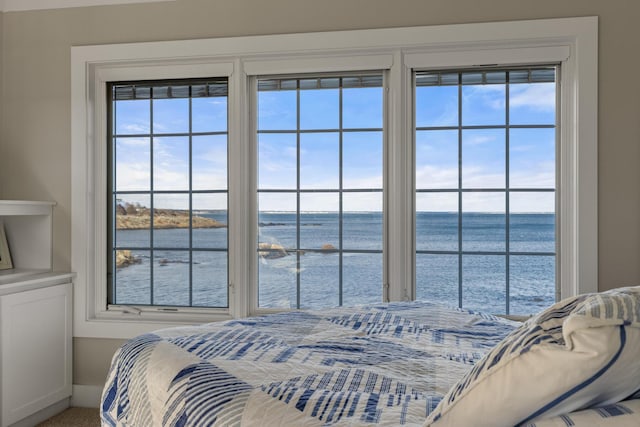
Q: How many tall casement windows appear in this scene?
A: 3